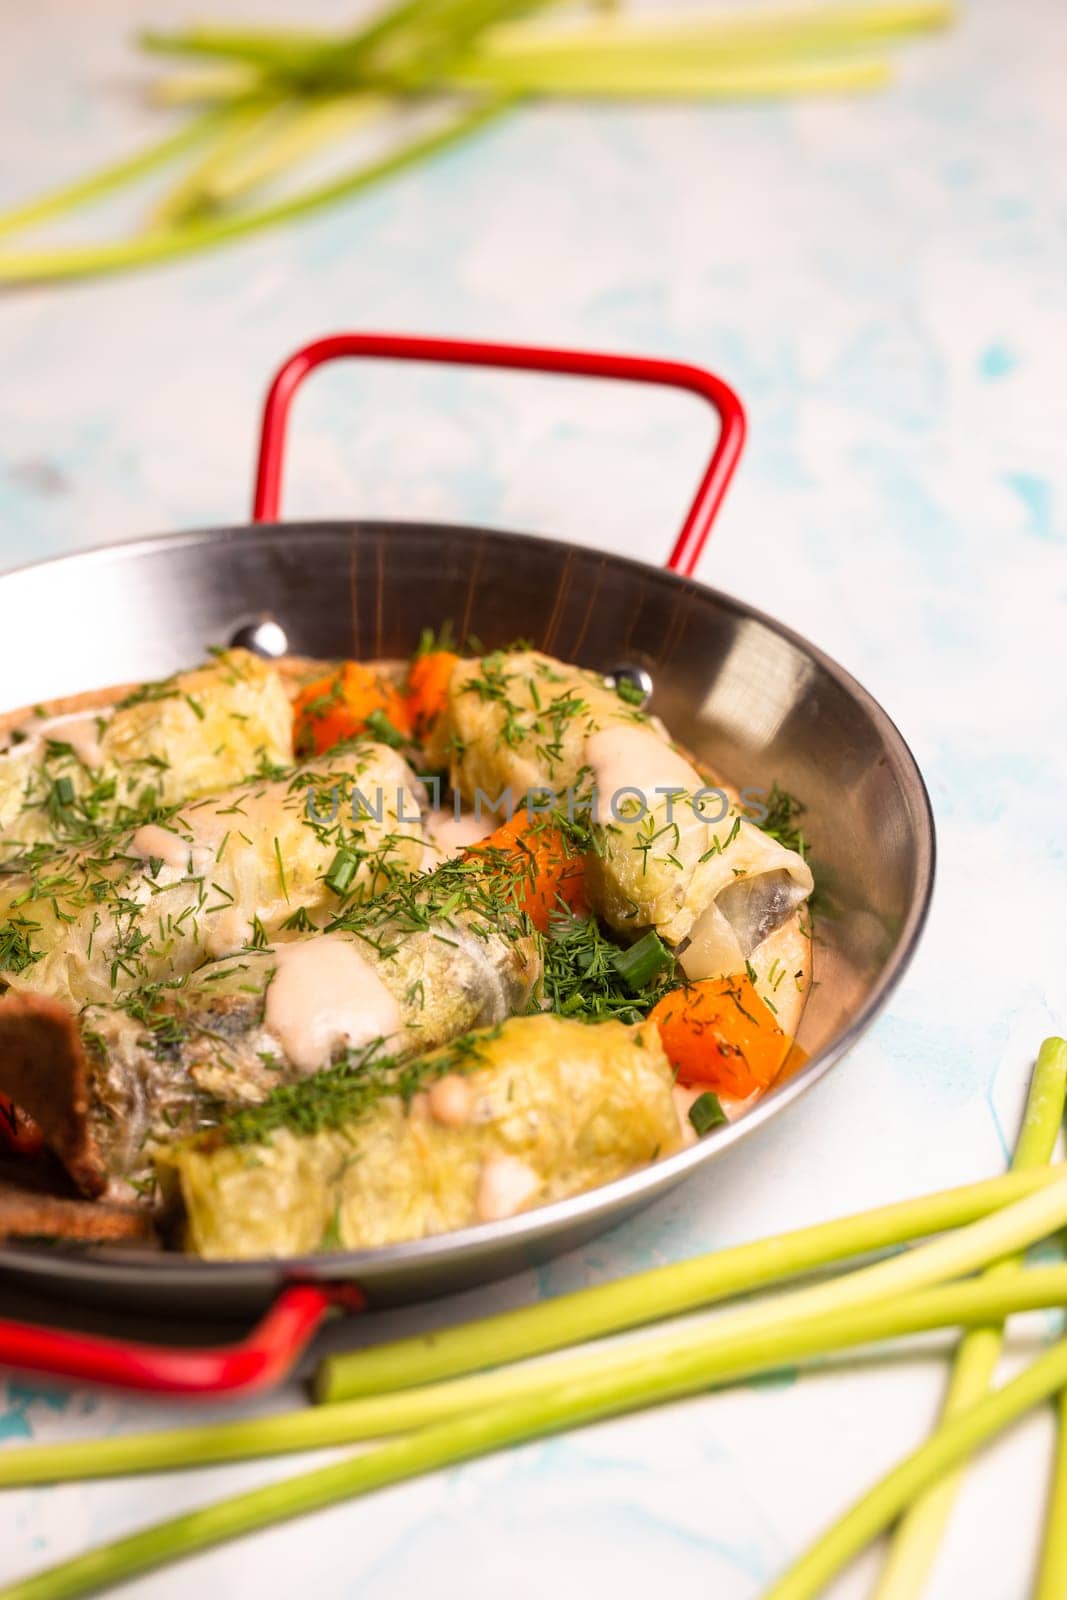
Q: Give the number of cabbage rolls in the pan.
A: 5